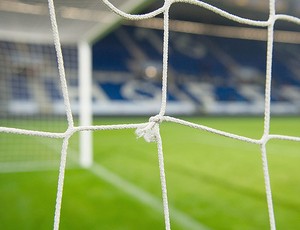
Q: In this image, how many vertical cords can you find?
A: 3